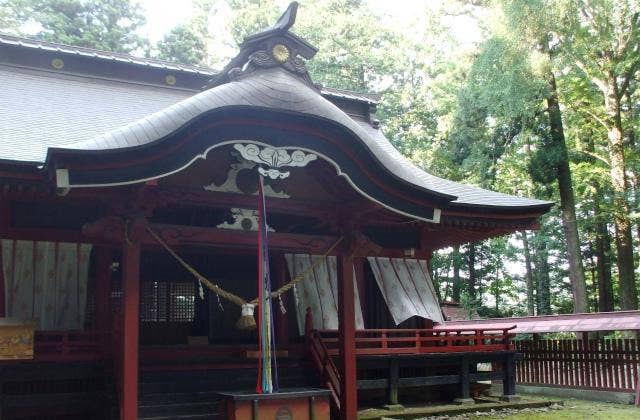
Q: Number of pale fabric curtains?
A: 3